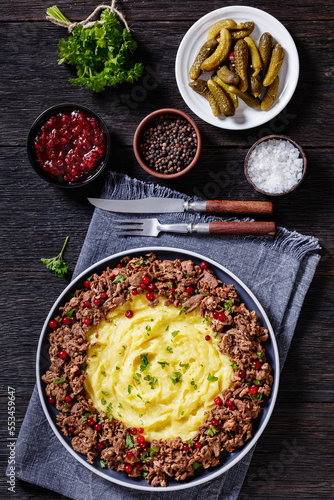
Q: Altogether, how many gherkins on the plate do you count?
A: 15